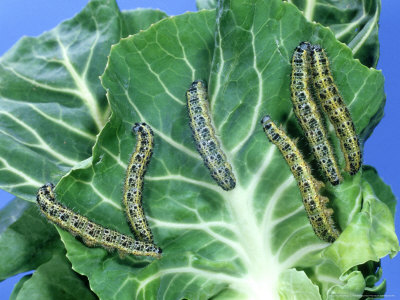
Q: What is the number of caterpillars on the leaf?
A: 6